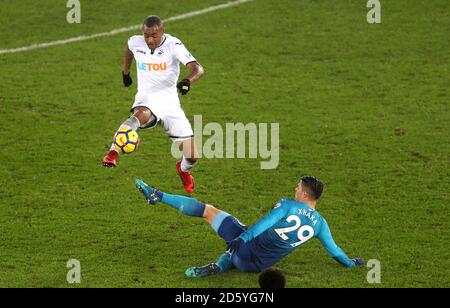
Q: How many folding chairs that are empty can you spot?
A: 0